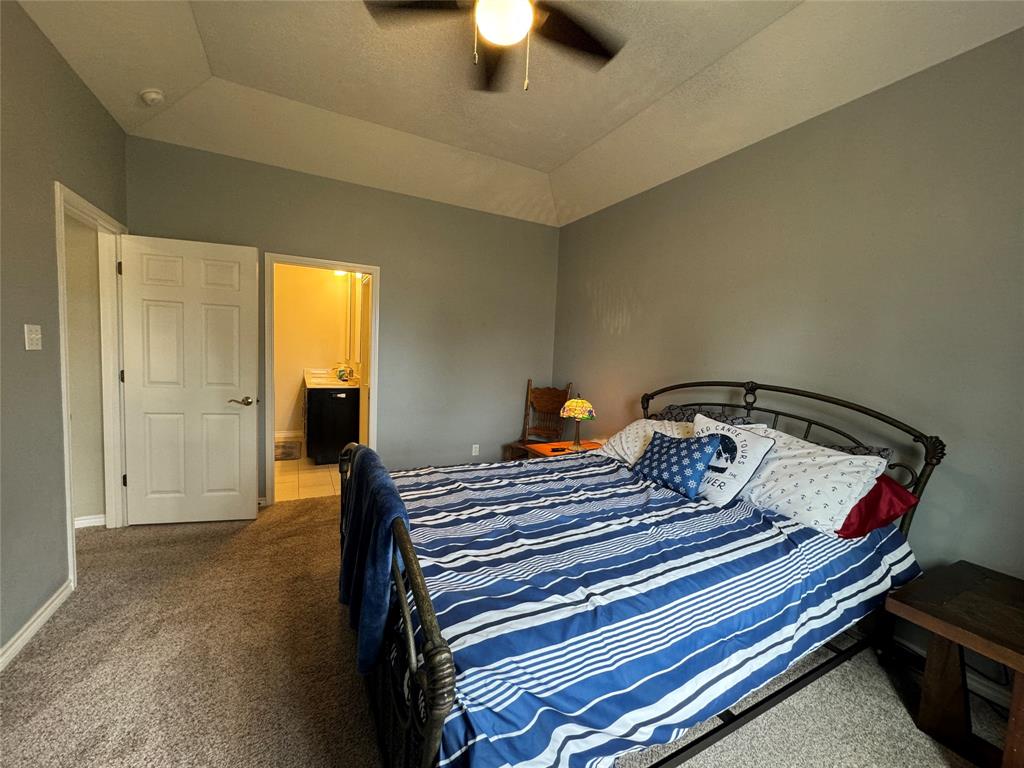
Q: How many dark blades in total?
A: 3